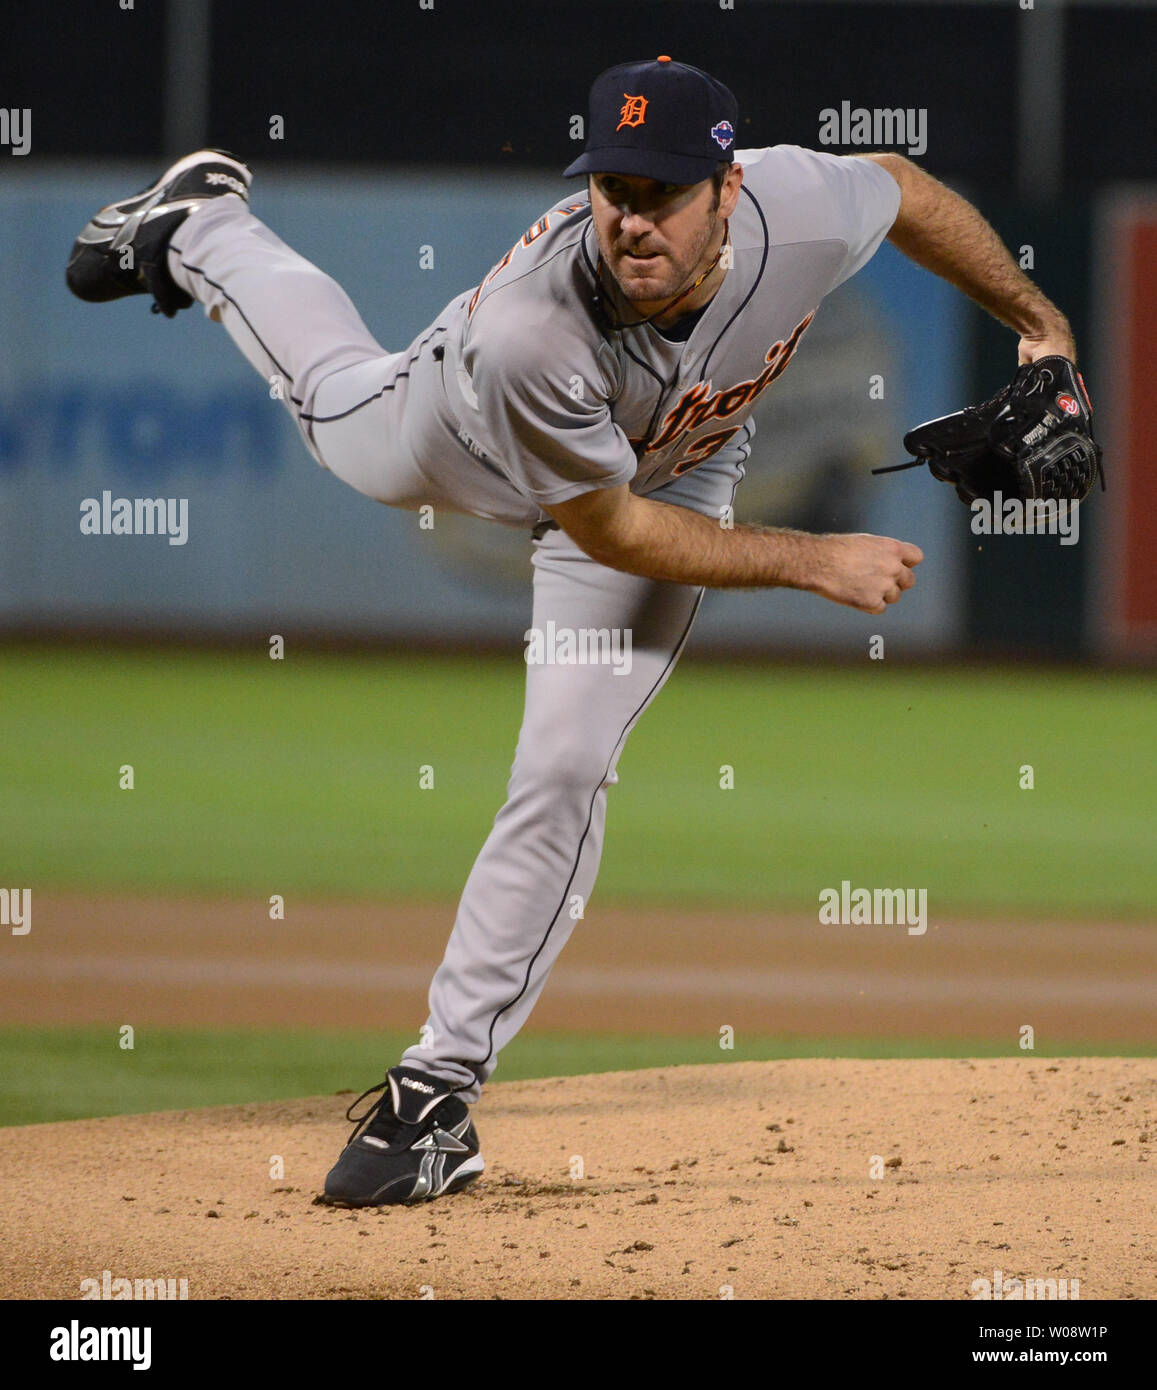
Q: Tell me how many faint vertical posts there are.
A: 2